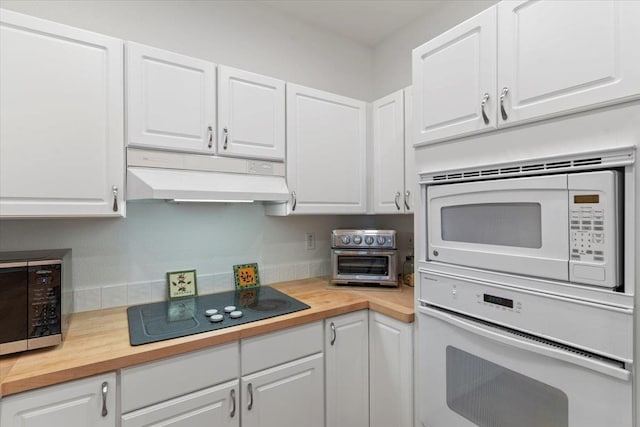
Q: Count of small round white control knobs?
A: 4